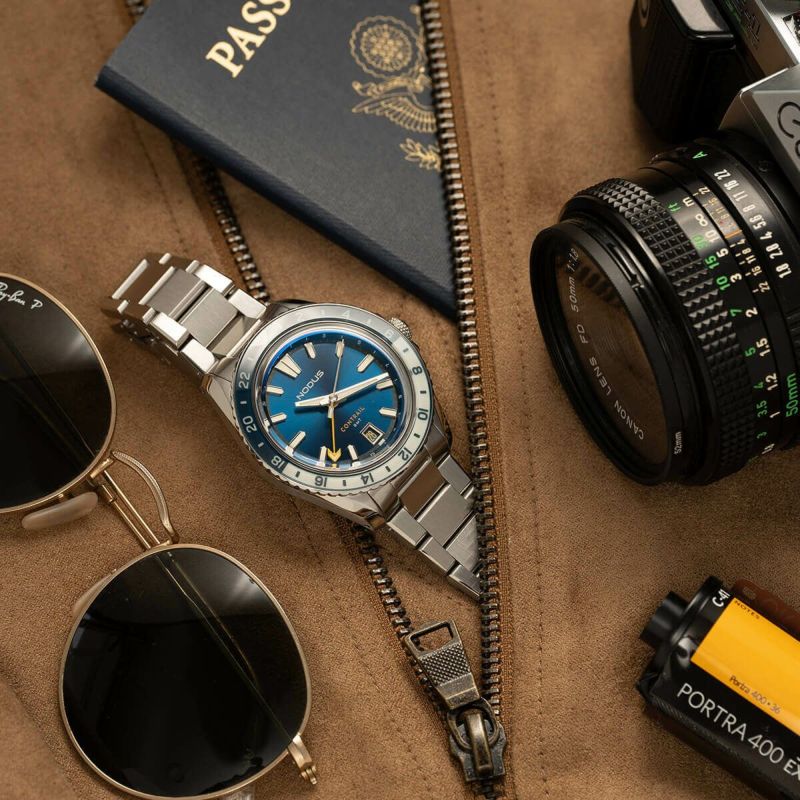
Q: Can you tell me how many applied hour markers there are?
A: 11